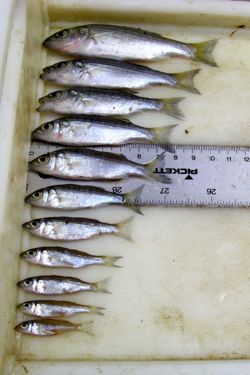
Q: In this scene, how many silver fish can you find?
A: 11